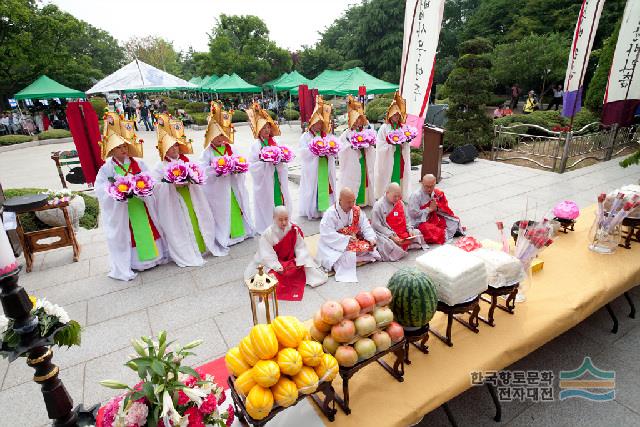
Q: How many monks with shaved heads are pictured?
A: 4